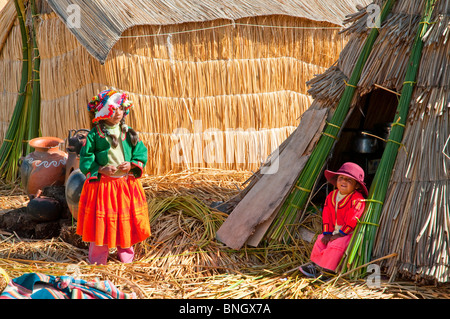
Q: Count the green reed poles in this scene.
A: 4